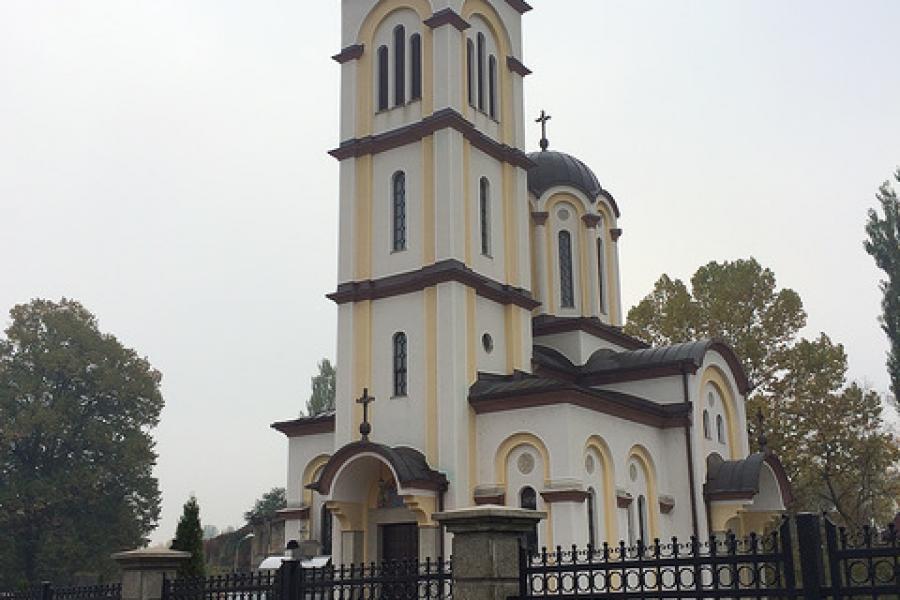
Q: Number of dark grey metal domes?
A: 1